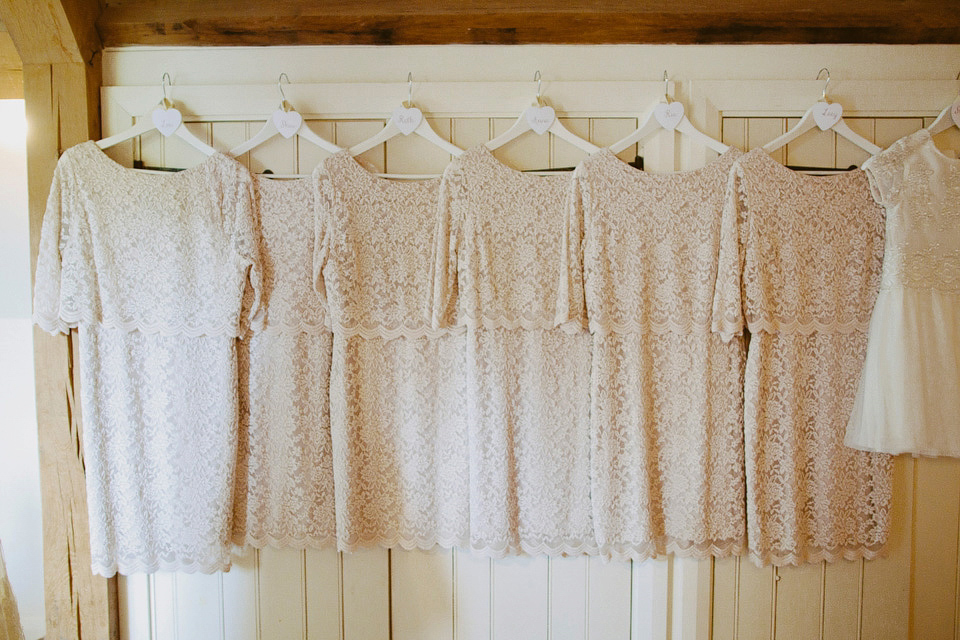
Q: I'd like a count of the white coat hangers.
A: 7